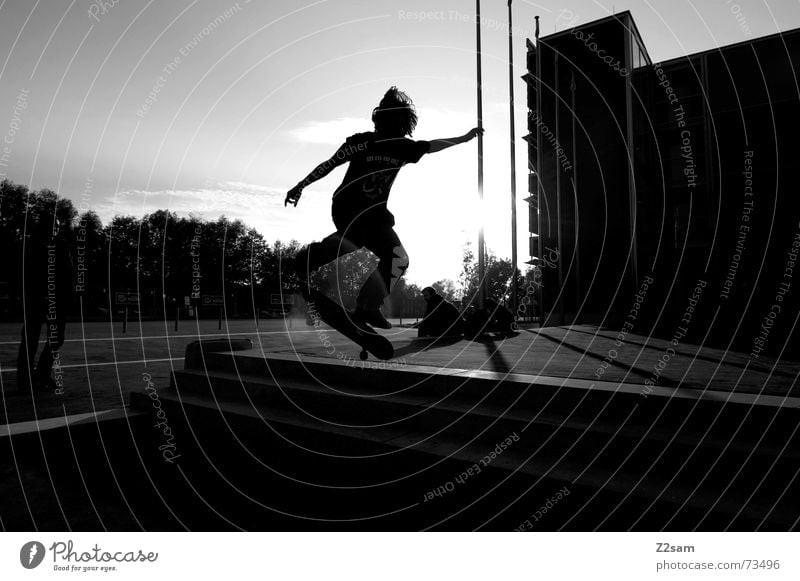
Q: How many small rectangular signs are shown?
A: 3